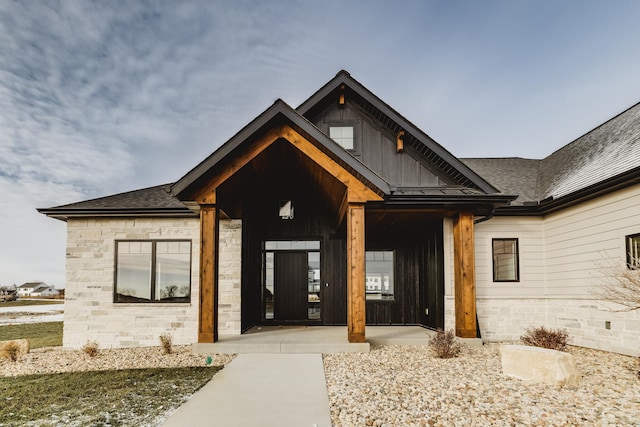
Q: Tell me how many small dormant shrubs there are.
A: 5